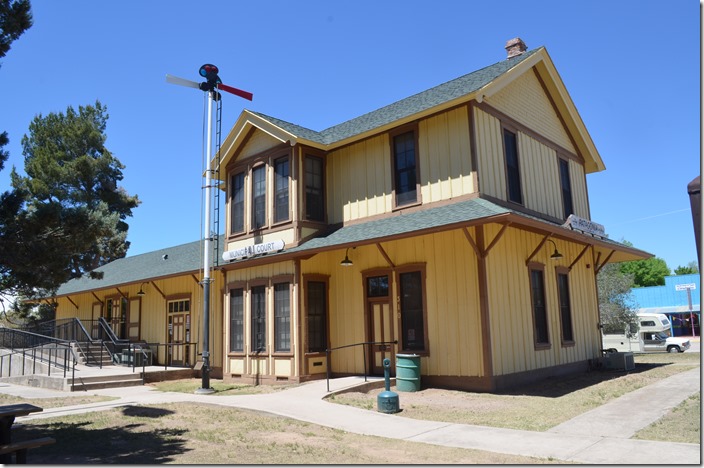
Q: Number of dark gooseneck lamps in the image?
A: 3